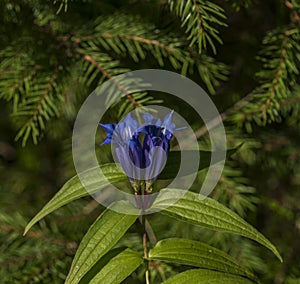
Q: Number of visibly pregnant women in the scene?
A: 0